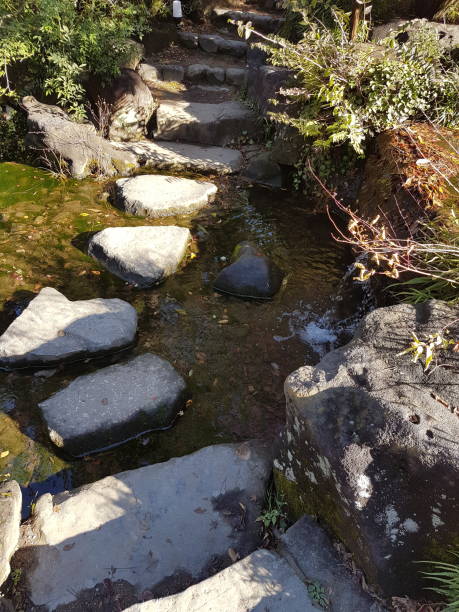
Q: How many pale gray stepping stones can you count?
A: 4